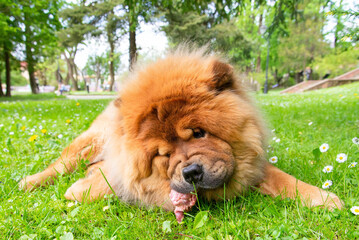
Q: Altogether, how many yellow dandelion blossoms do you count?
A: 5